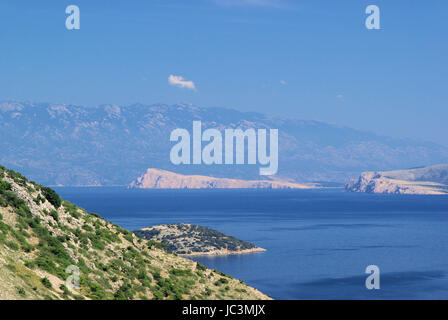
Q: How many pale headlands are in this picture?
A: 2